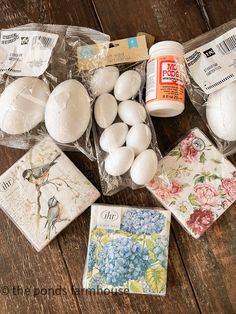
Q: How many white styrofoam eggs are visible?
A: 11